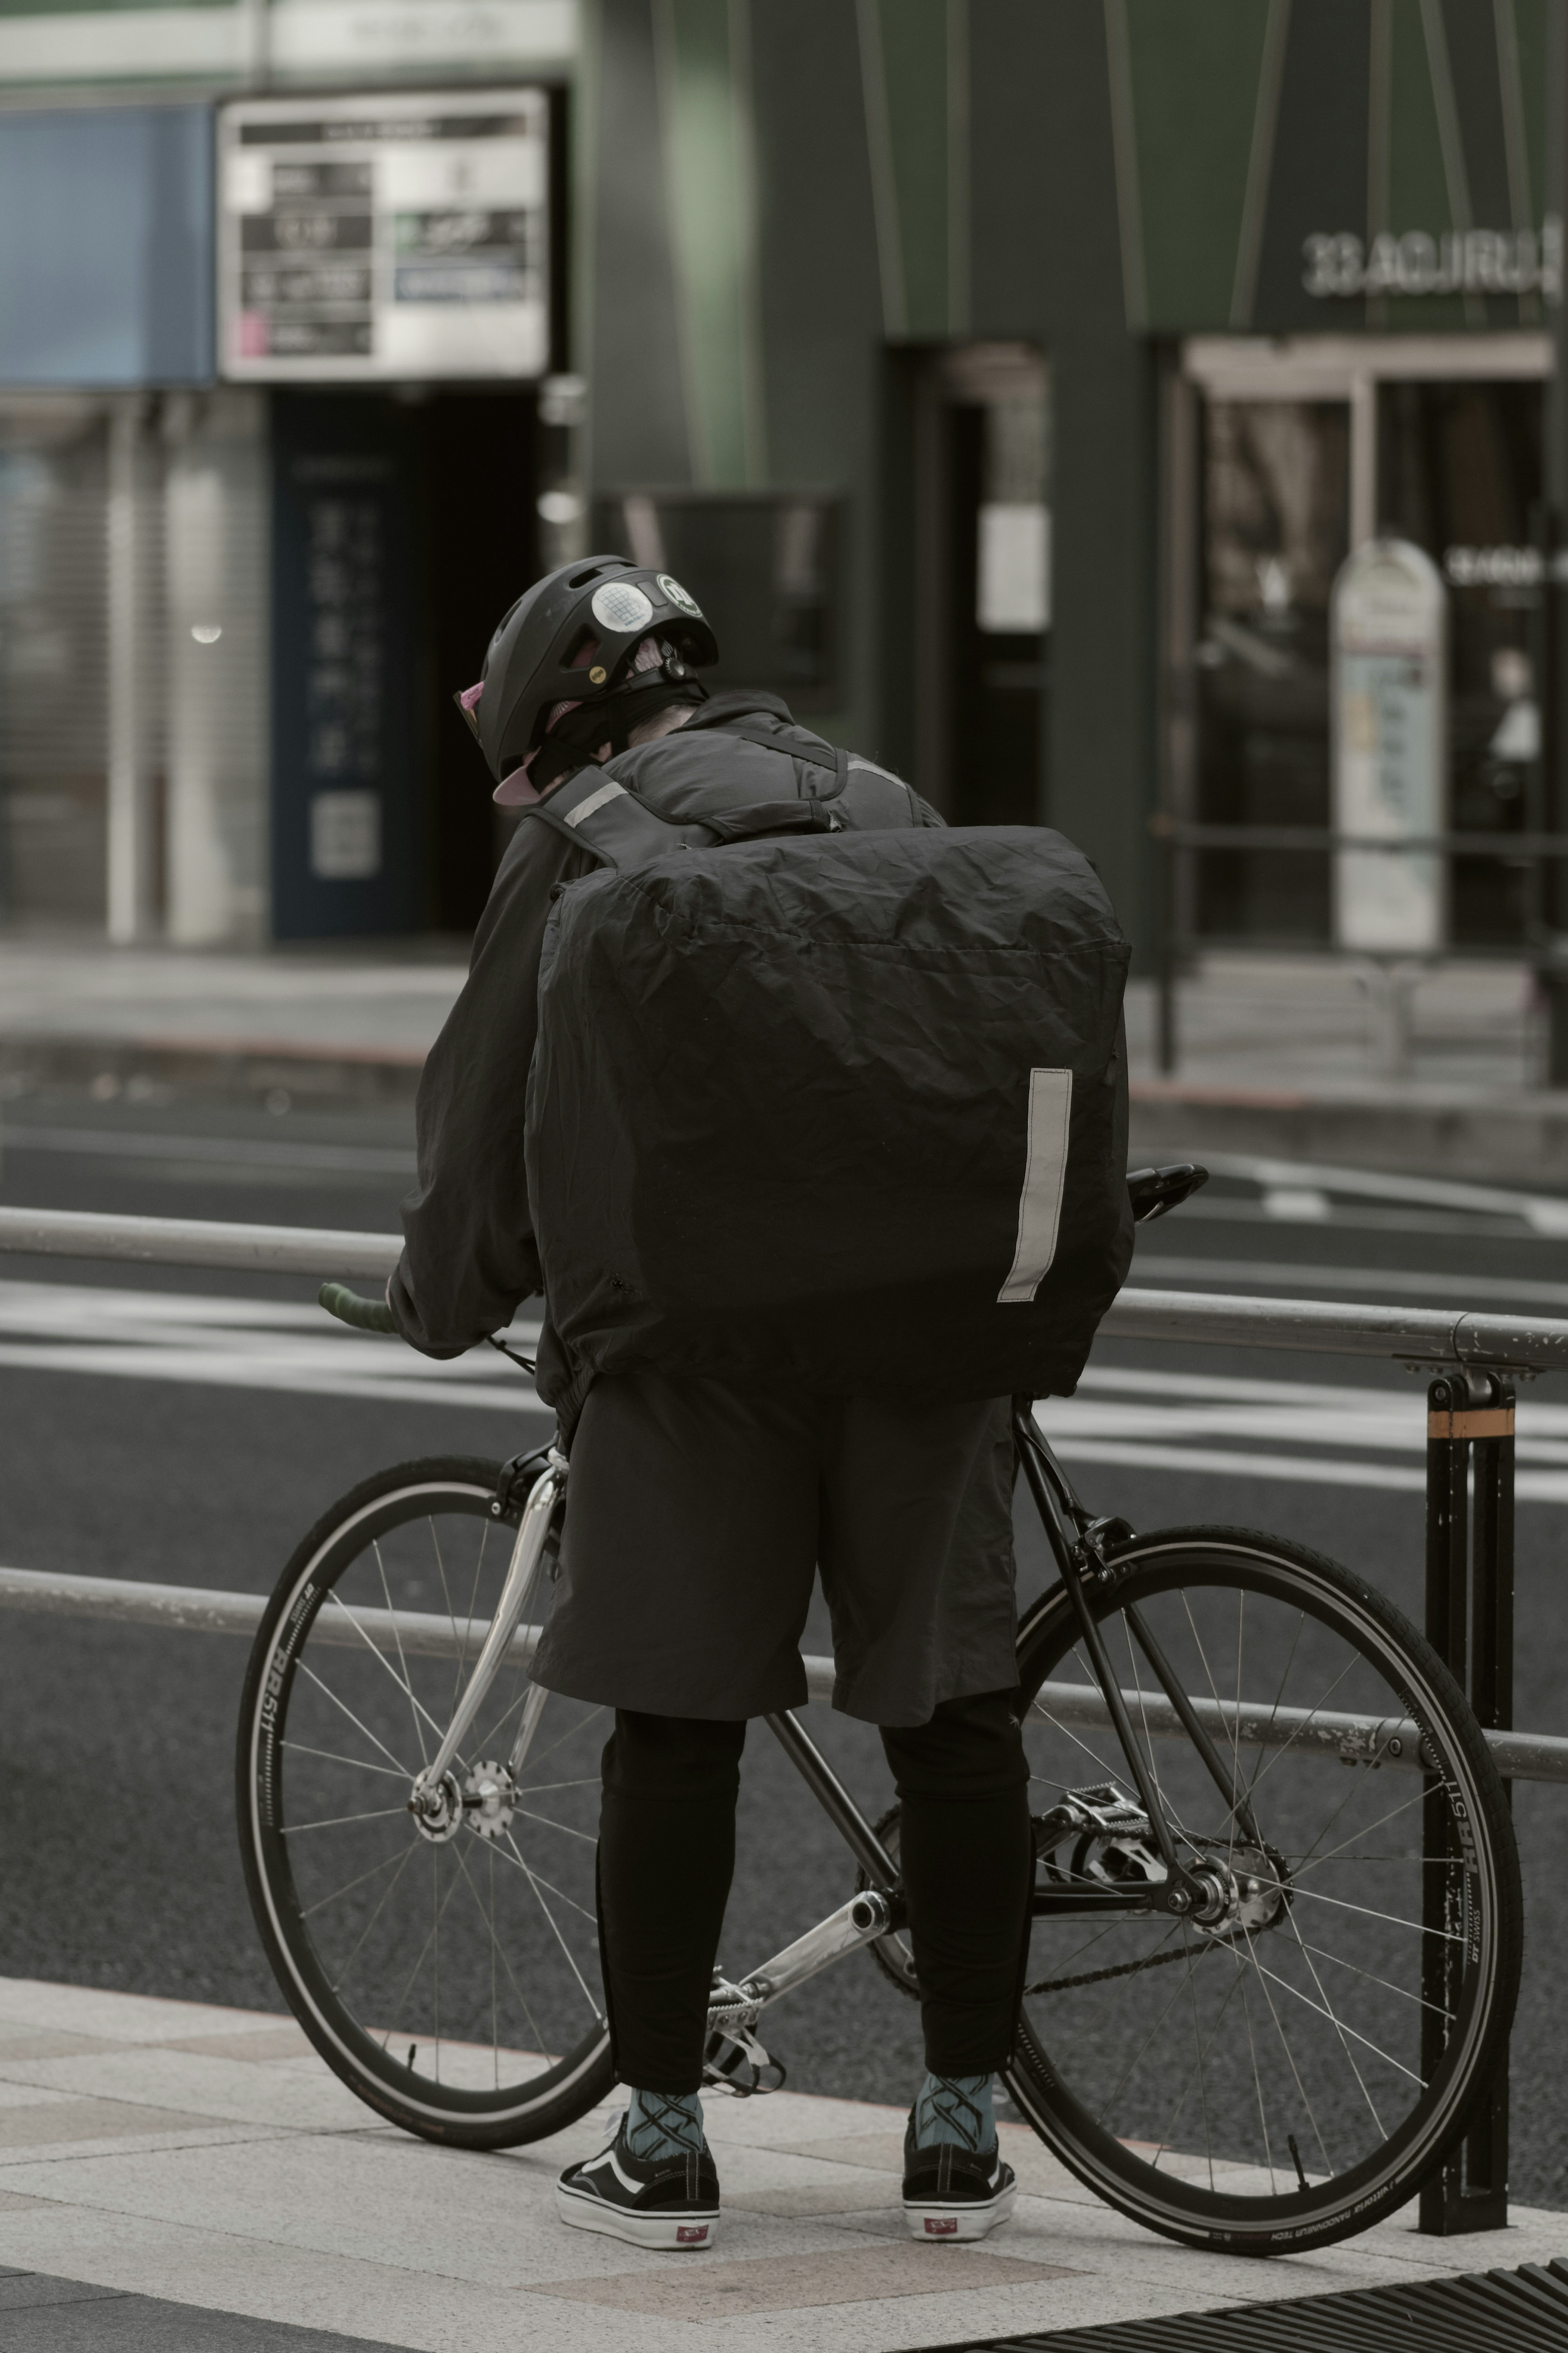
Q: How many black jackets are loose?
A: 1